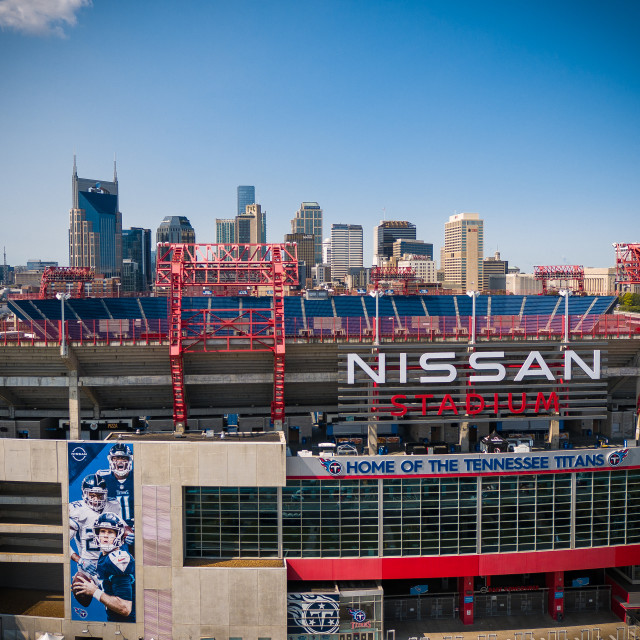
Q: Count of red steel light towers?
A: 5